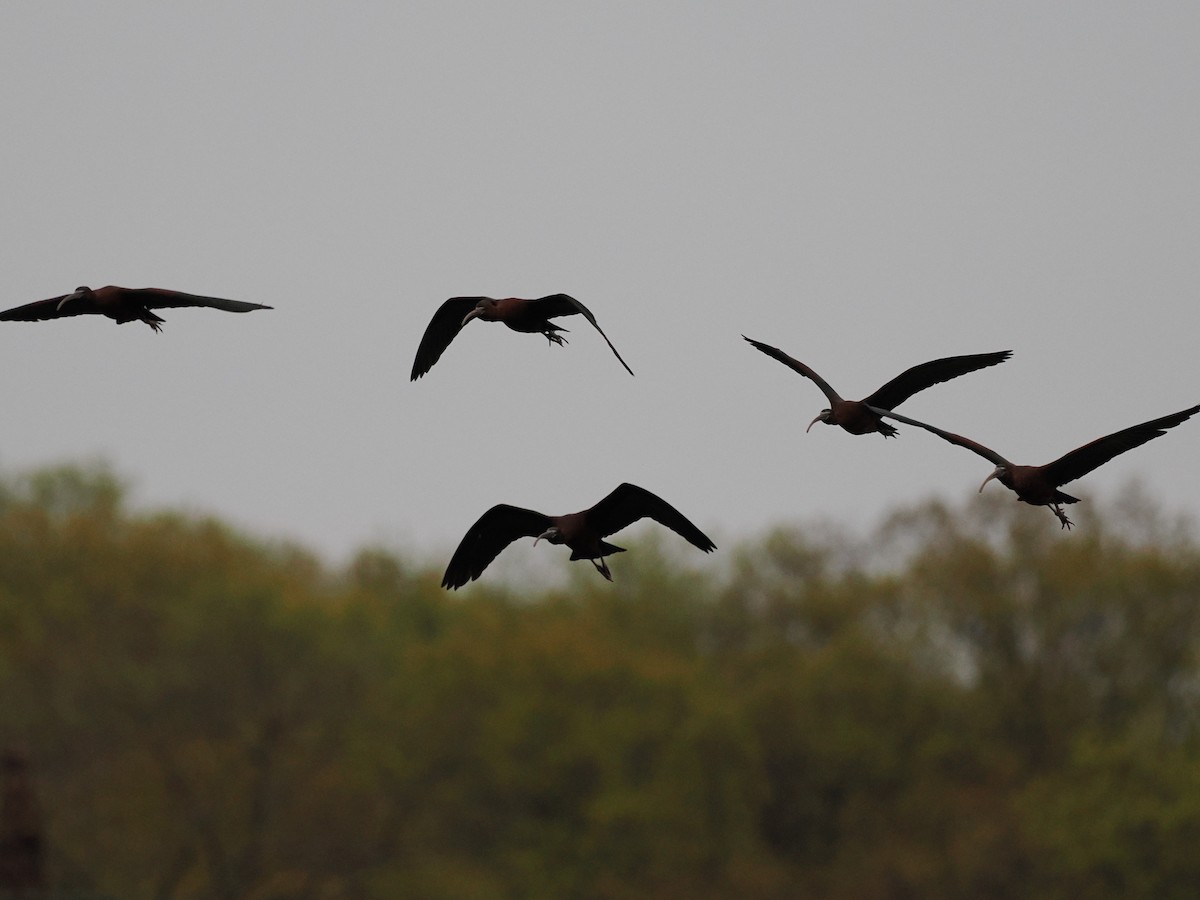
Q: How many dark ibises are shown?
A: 5